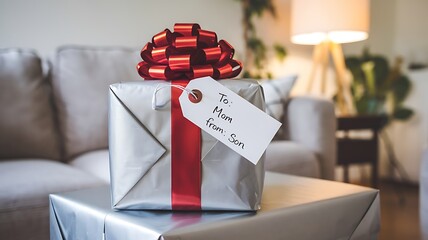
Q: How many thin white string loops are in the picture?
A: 1